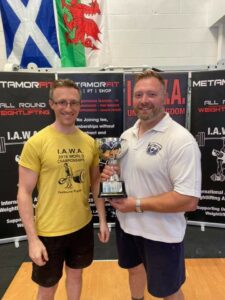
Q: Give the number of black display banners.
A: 4